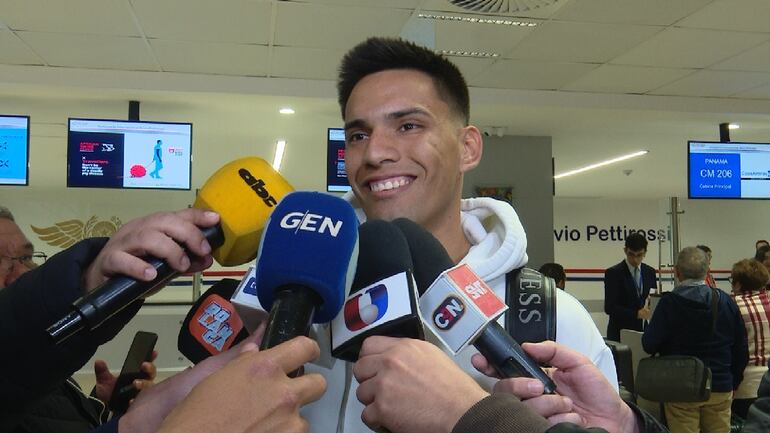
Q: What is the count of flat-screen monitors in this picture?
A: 4